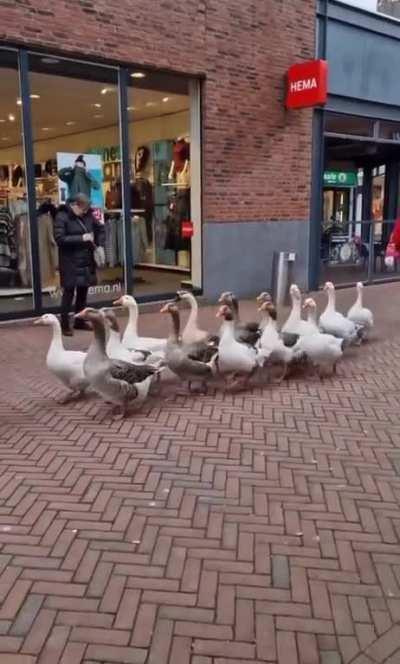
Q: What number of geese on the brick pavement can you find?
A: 14